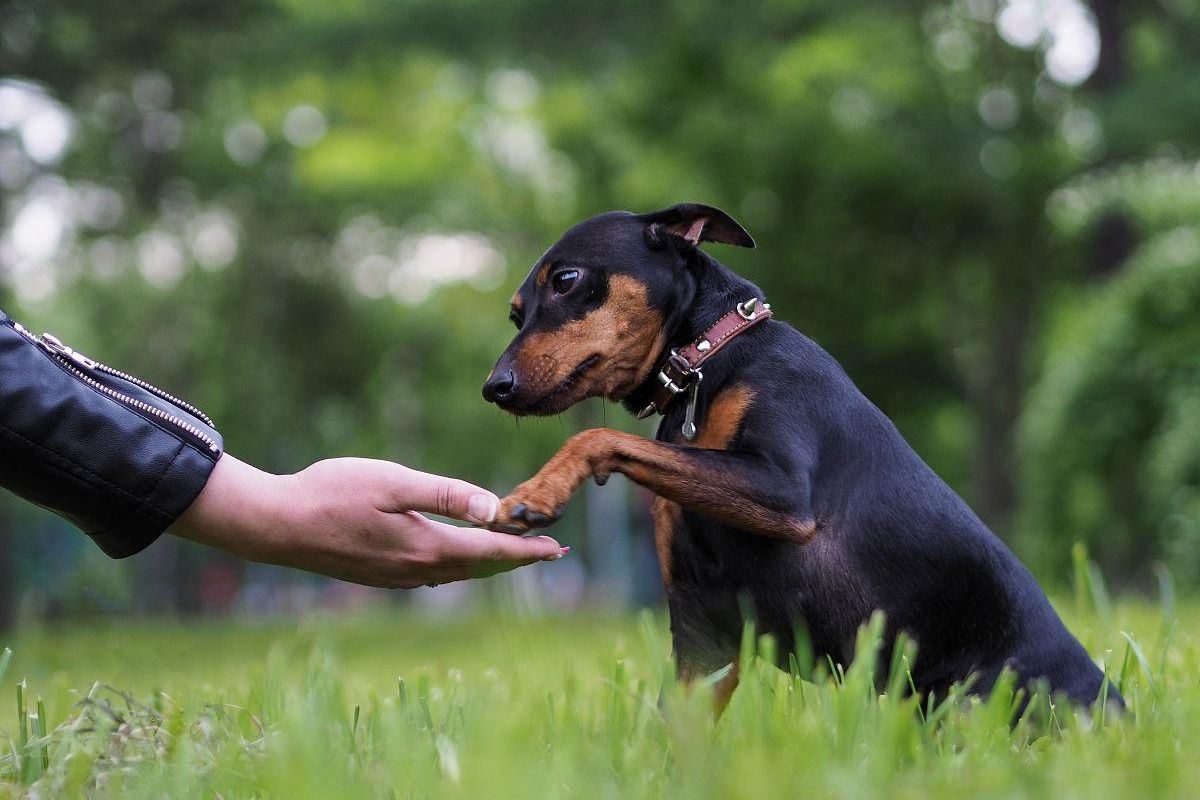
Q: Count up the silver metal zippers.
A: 1